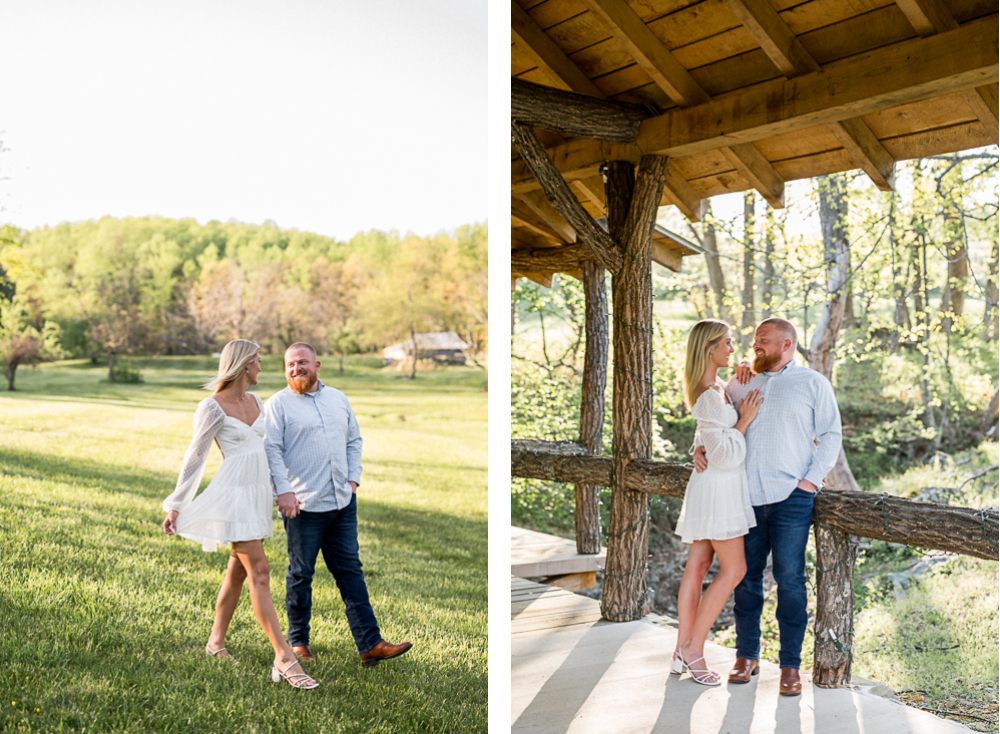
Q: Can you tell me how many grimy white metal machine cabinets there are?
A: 0